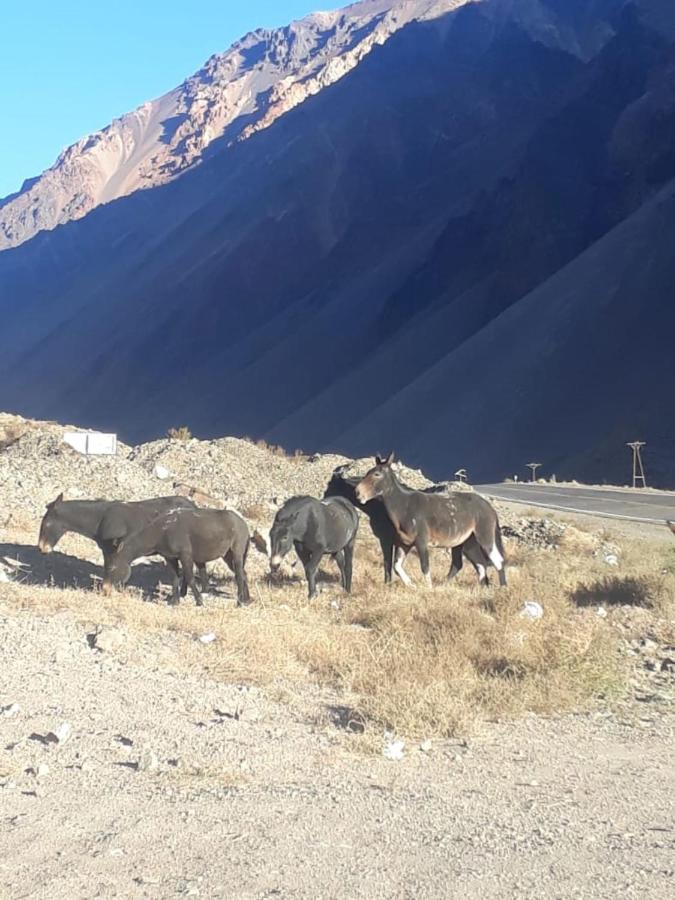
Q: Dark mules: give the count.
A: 5